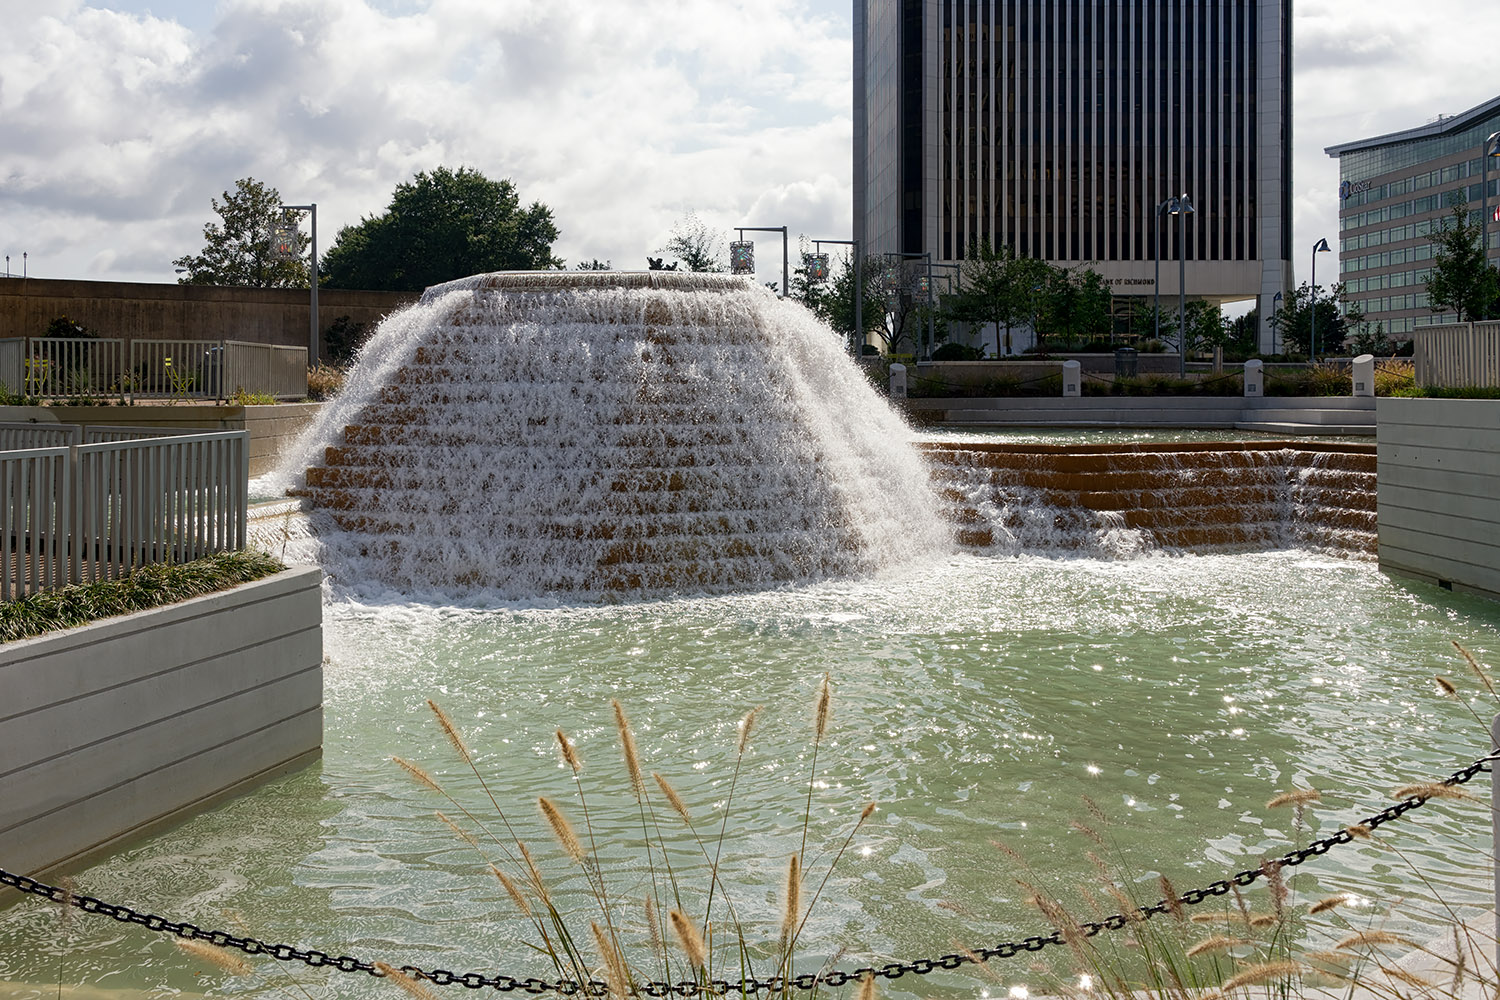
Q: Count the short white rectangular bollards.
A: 4